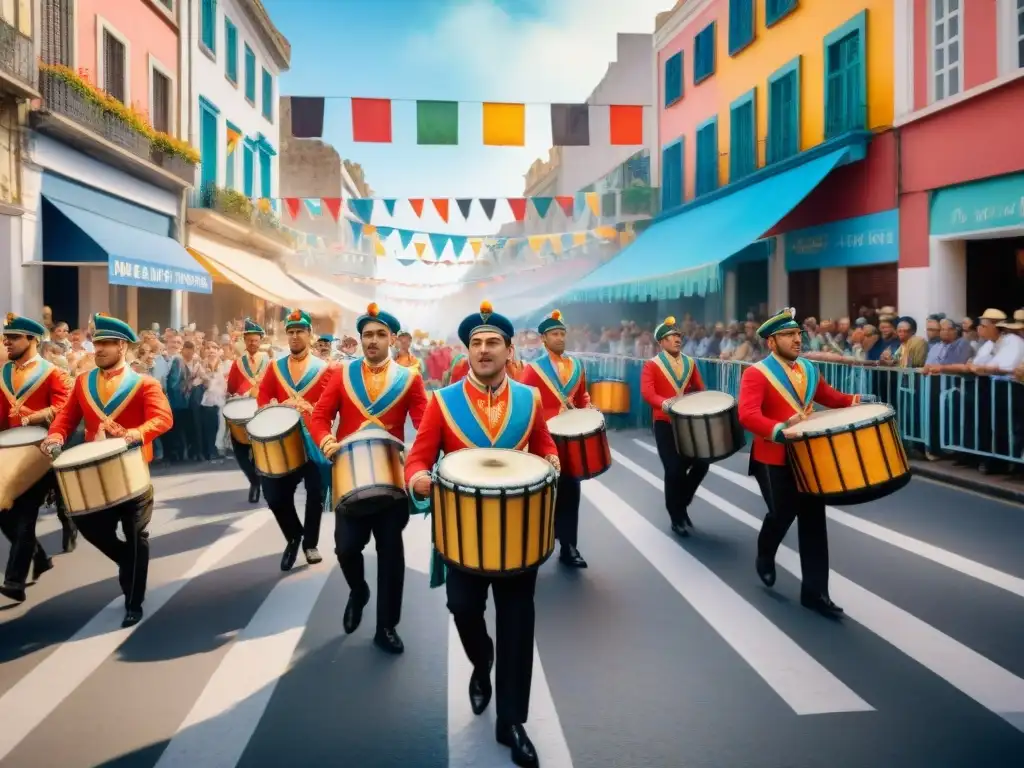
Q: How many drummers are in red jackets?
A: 9